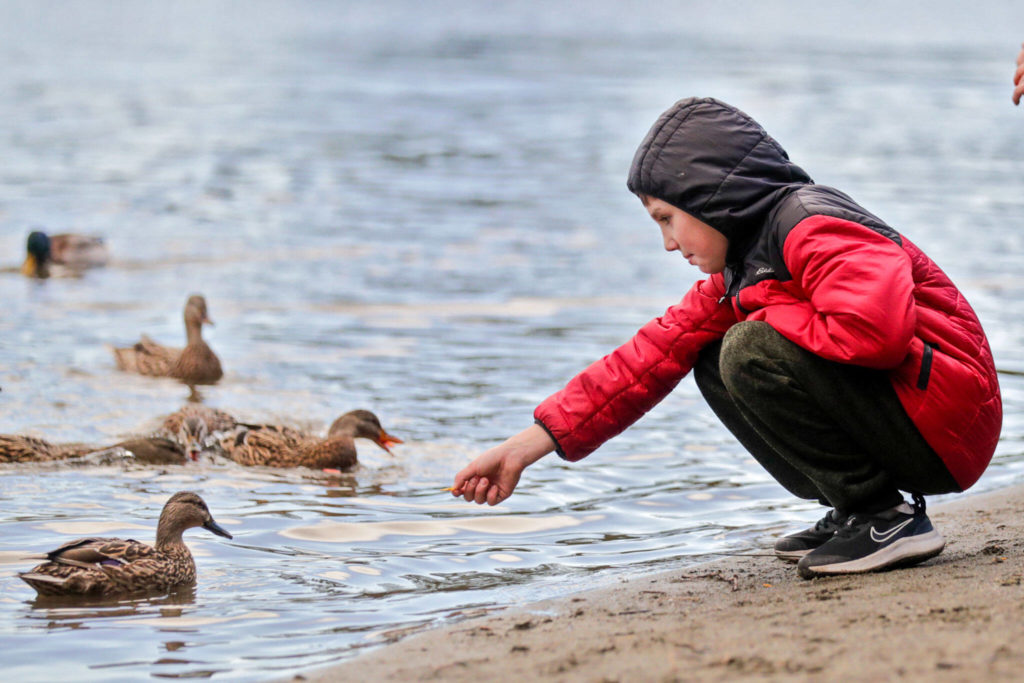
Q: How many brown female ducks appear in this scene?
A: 5